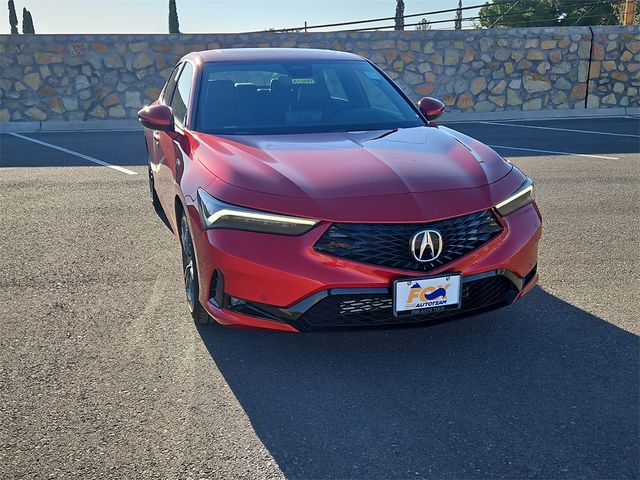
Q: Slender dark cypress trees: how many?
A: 5